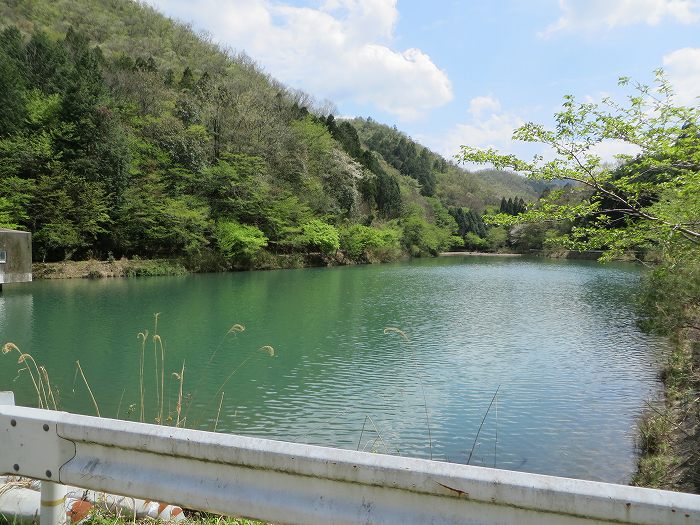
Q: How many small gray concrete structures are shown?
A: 1